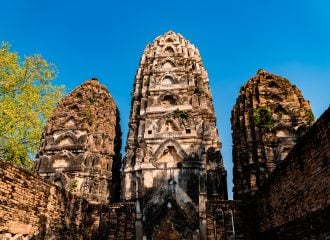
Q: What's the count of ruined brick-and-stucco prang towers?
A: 3